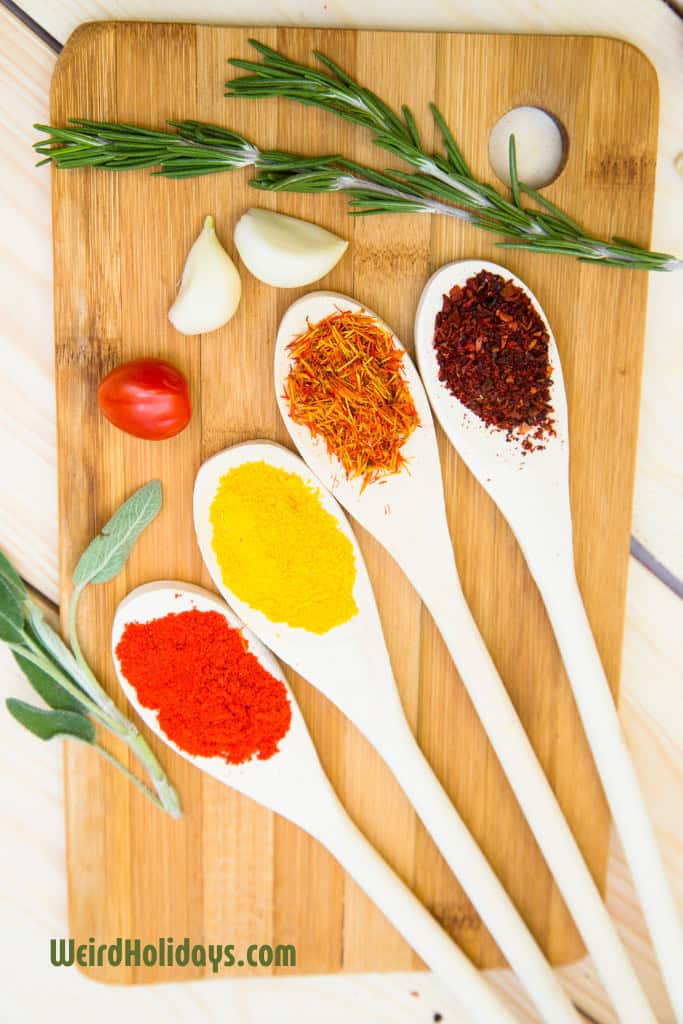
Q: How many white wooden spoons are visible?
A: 4